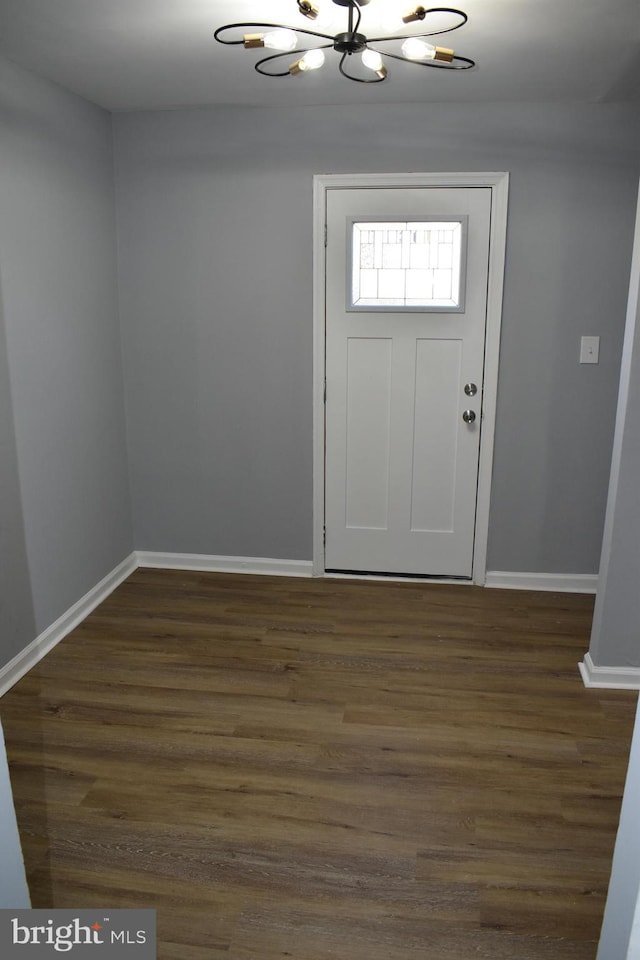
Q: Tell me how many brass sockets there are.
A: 6